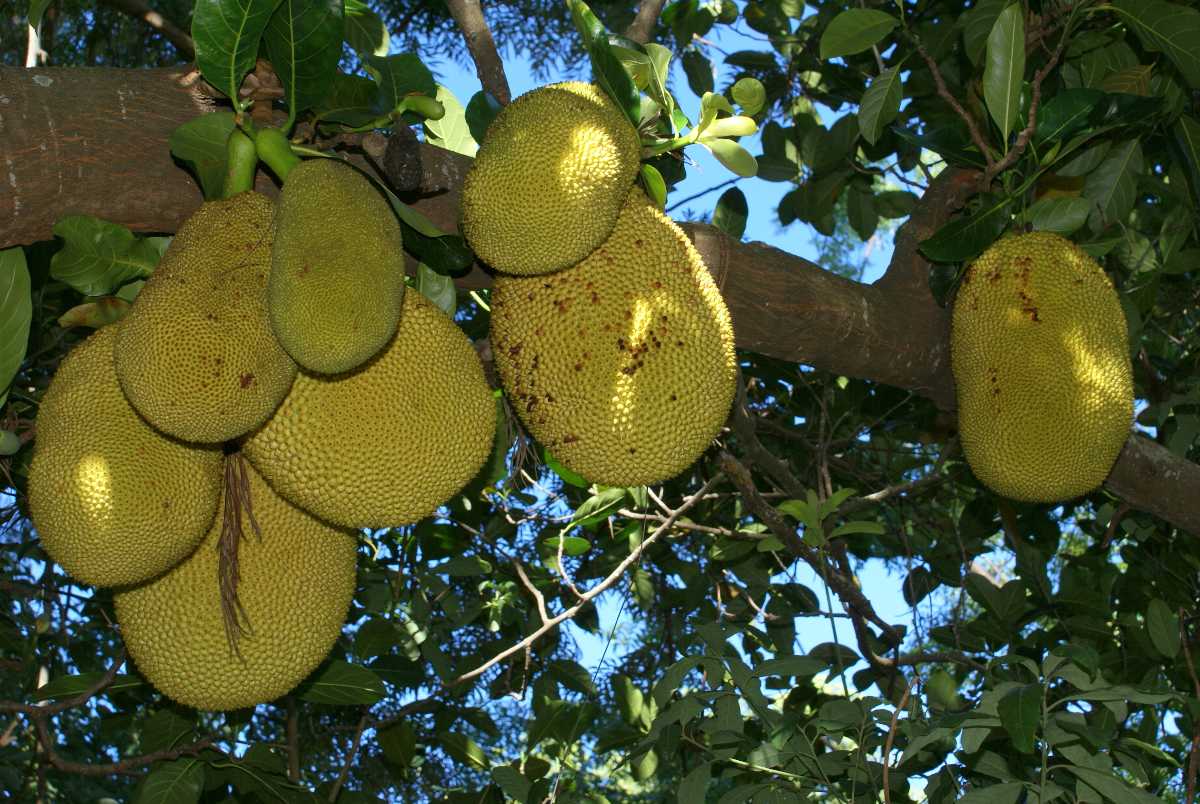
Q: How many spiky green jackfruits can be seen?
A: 8